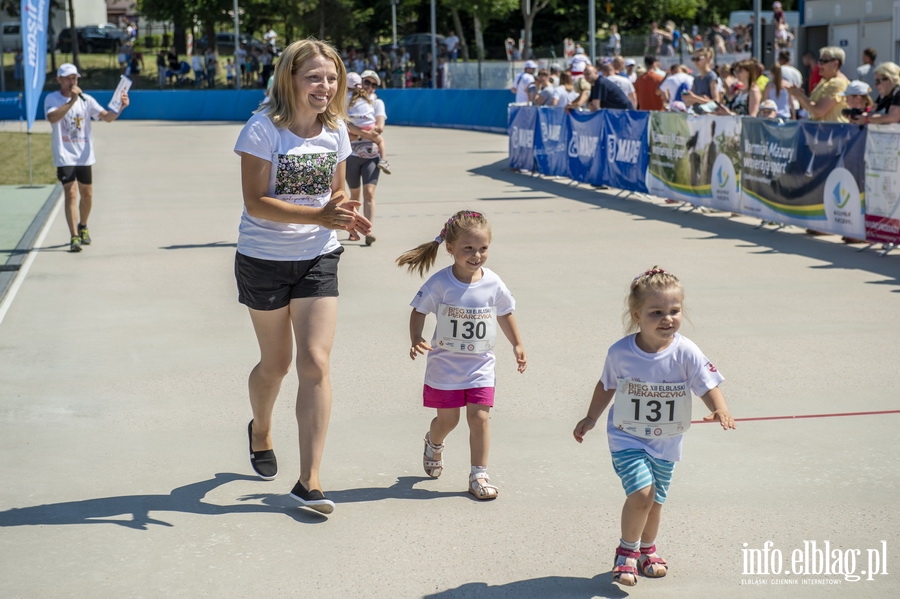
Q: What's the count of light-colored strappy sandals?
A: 2